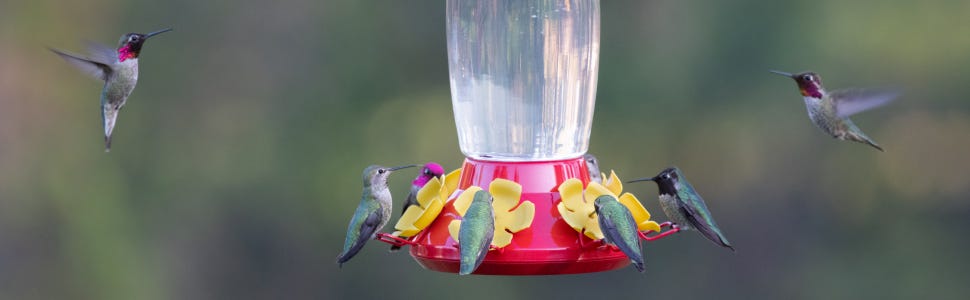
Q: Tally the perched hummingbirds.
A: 6